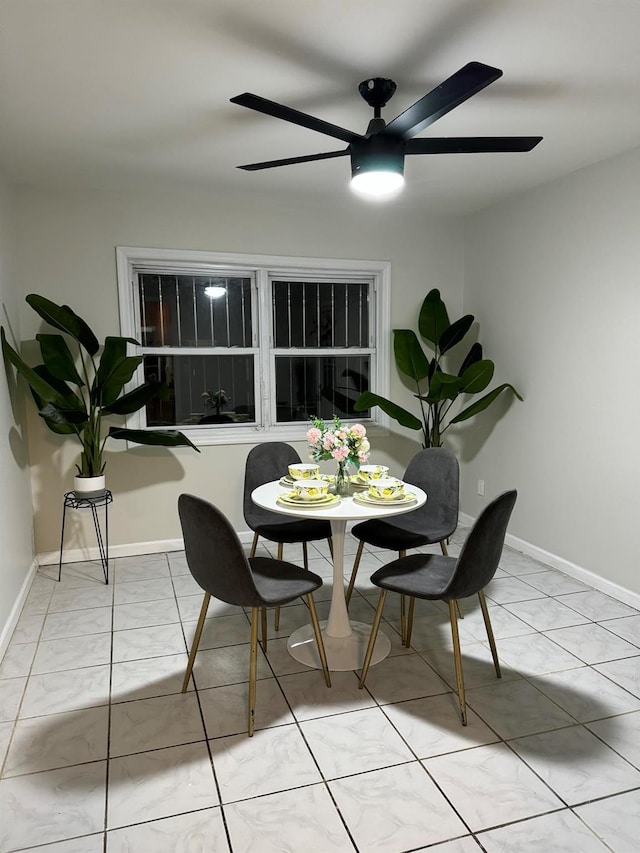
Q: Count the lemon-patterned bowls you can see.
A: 4